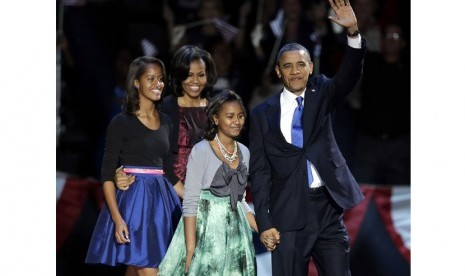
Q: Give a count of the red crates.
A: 0